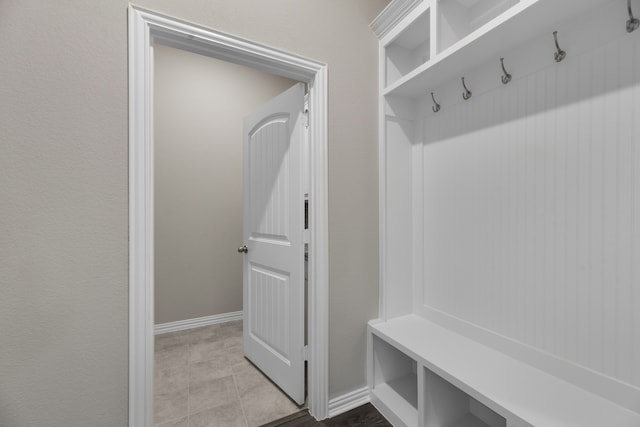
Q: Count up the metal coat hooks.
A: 5